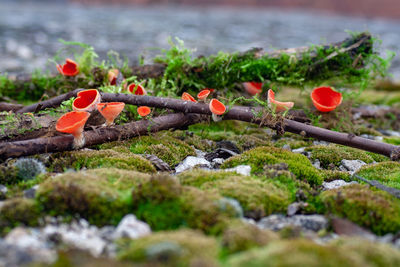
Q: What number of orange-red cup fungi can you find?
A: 13